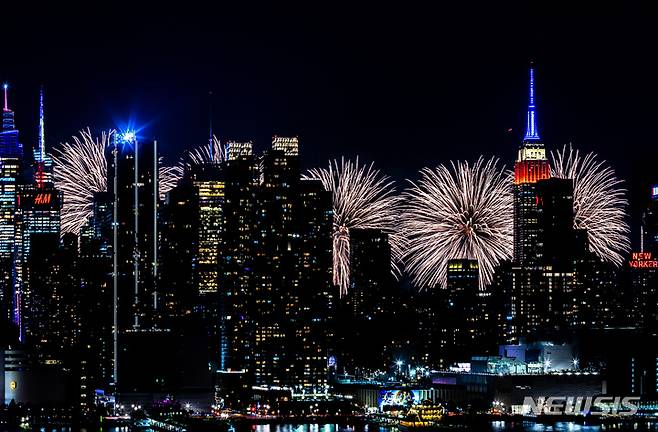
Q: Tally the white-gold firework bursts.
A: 5